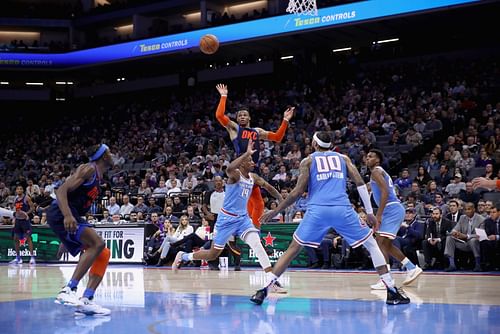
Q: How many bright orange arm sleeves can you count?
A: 2